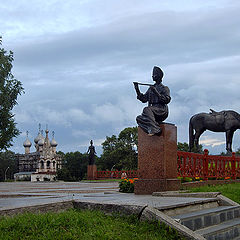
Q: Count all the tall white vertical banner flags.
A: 0